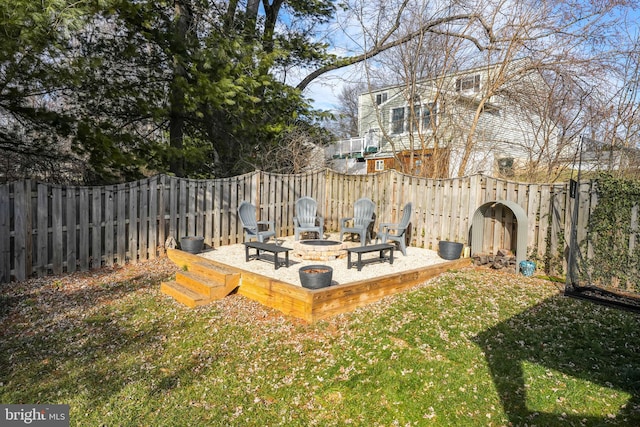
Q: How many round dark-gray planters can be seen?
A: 3